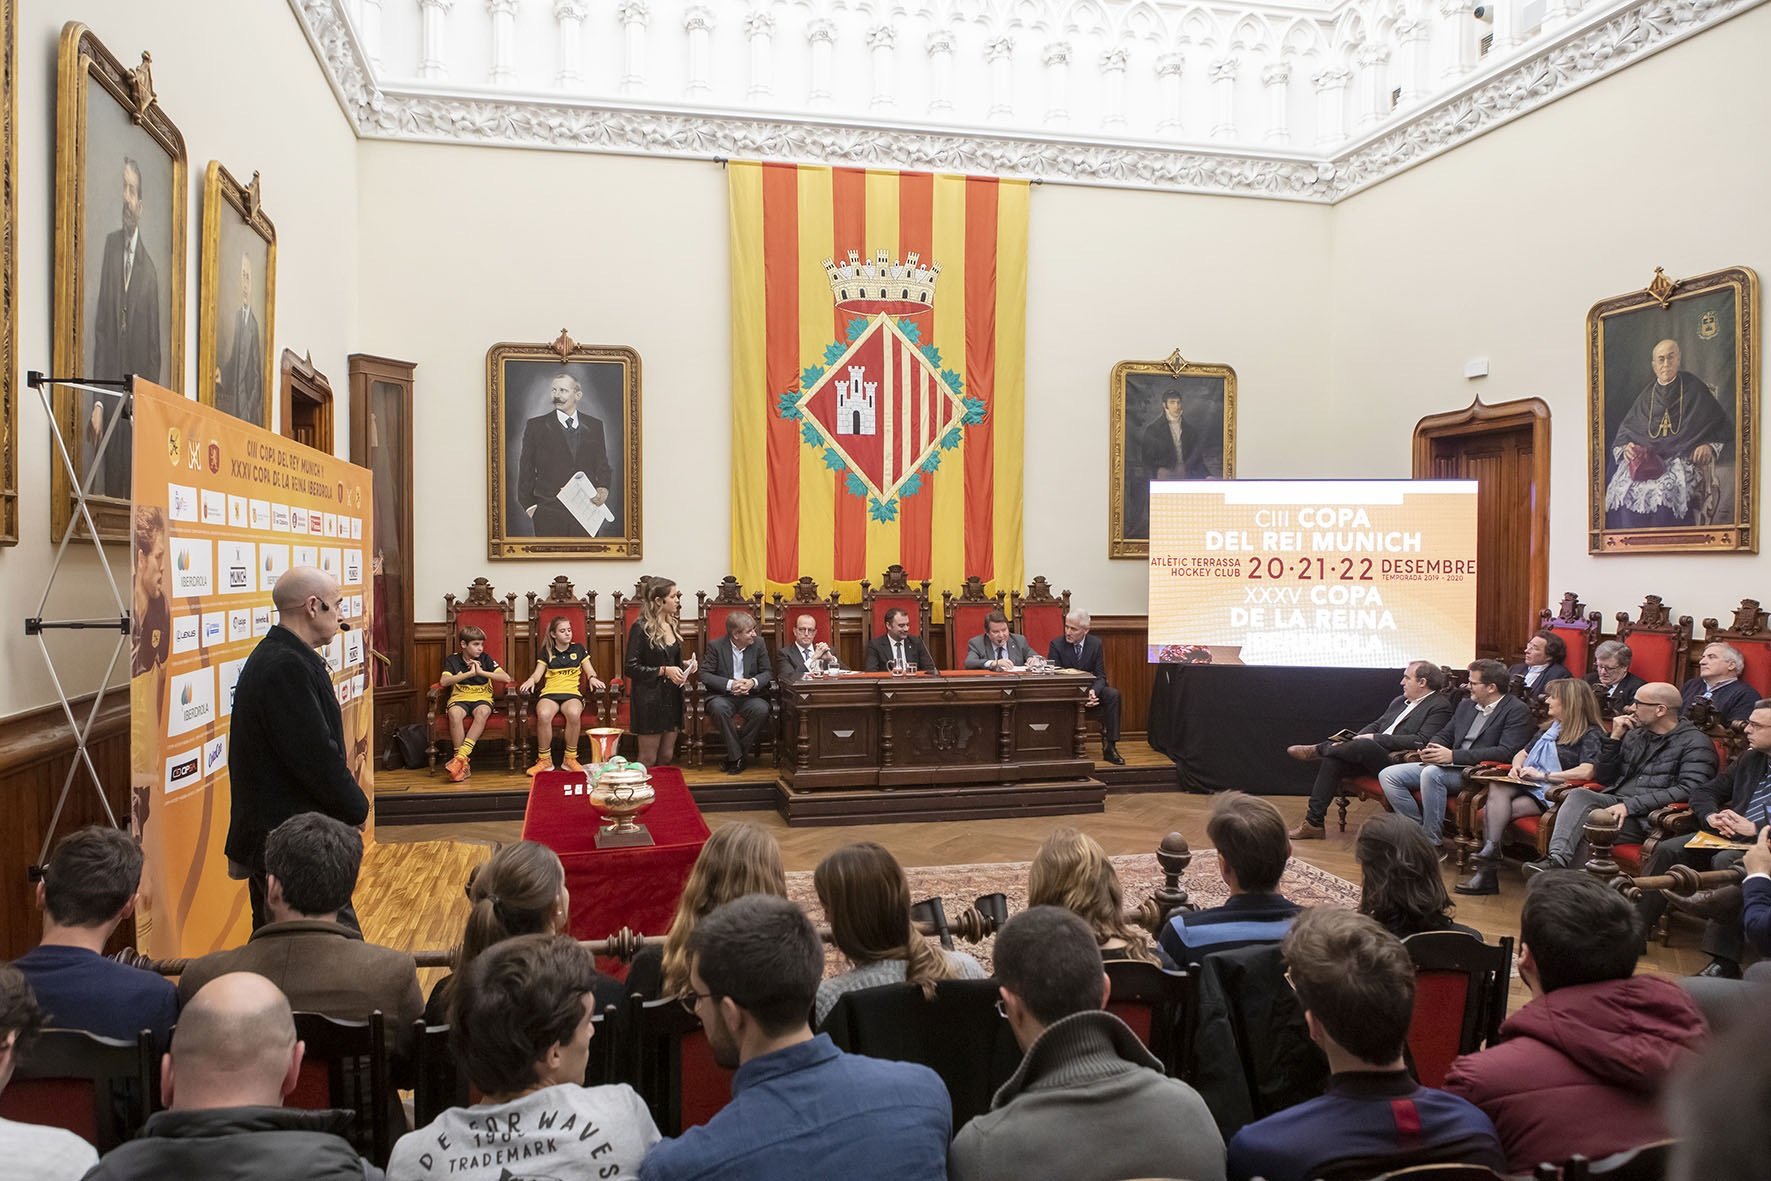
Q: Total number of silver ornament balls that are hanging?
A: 0